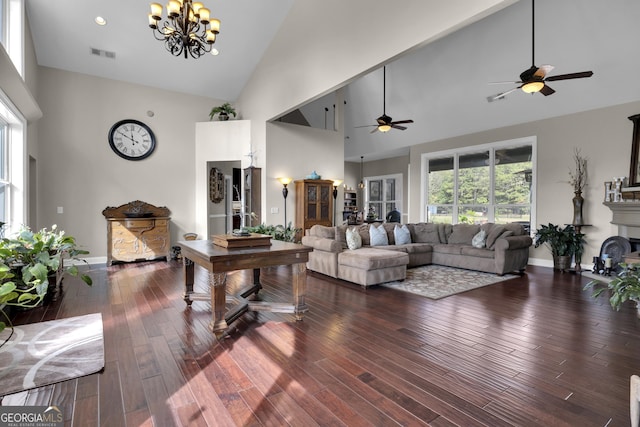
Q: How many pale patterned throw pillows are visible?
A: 4